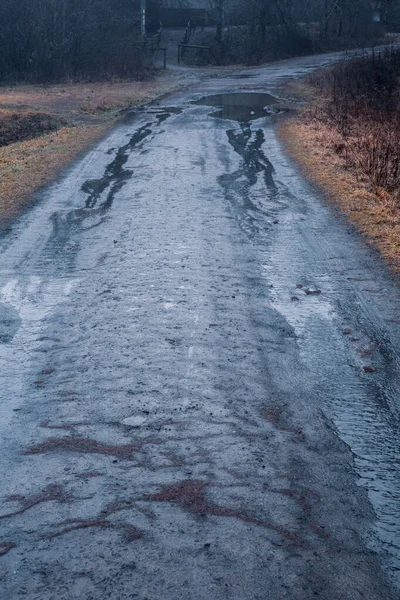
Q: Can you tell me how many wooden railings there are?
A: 2